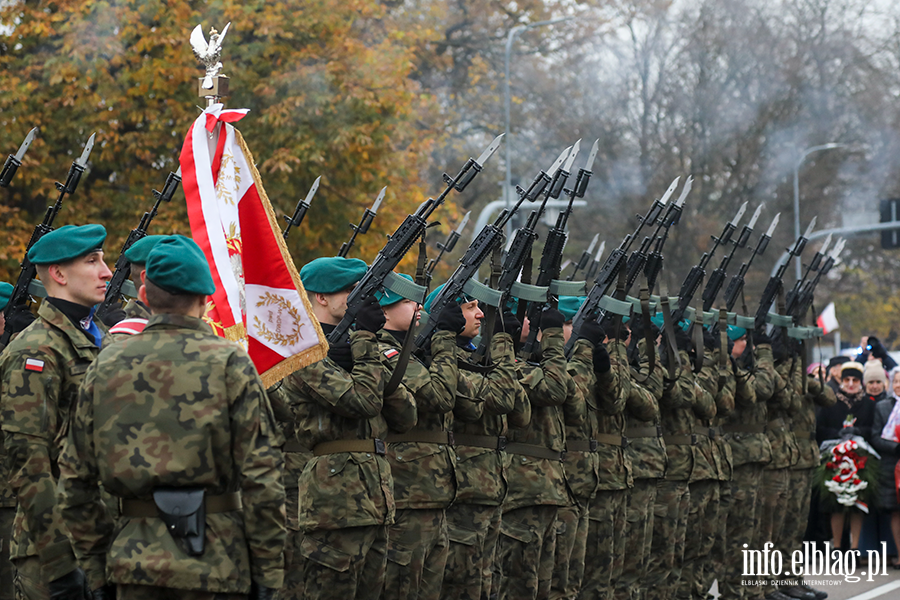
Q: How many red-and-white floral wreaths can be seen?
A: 1